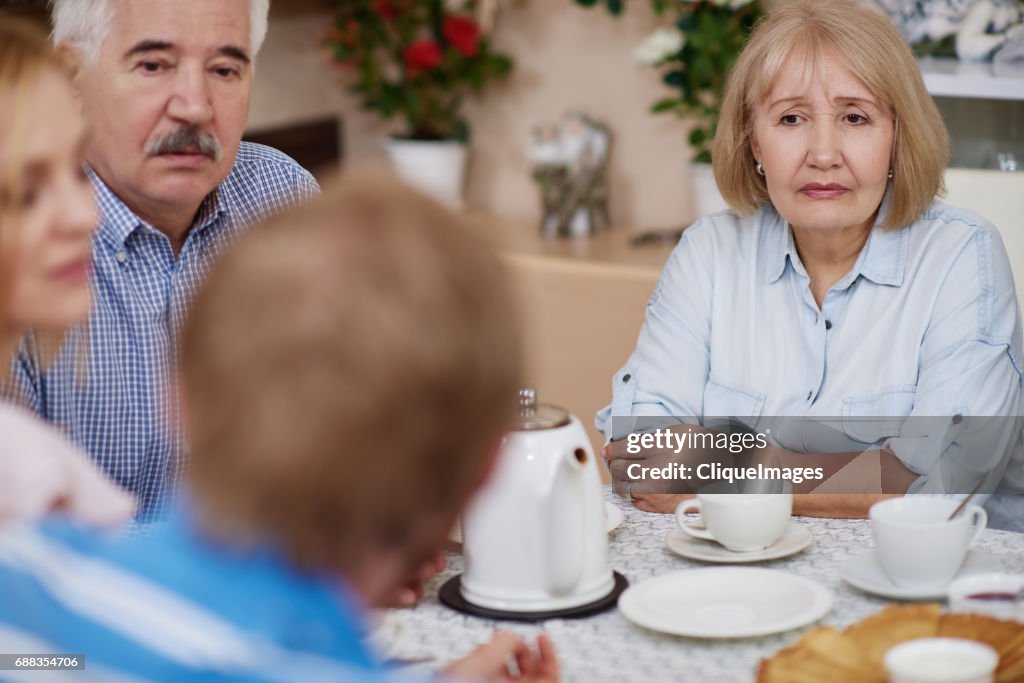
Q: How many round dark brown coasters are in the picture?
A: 1